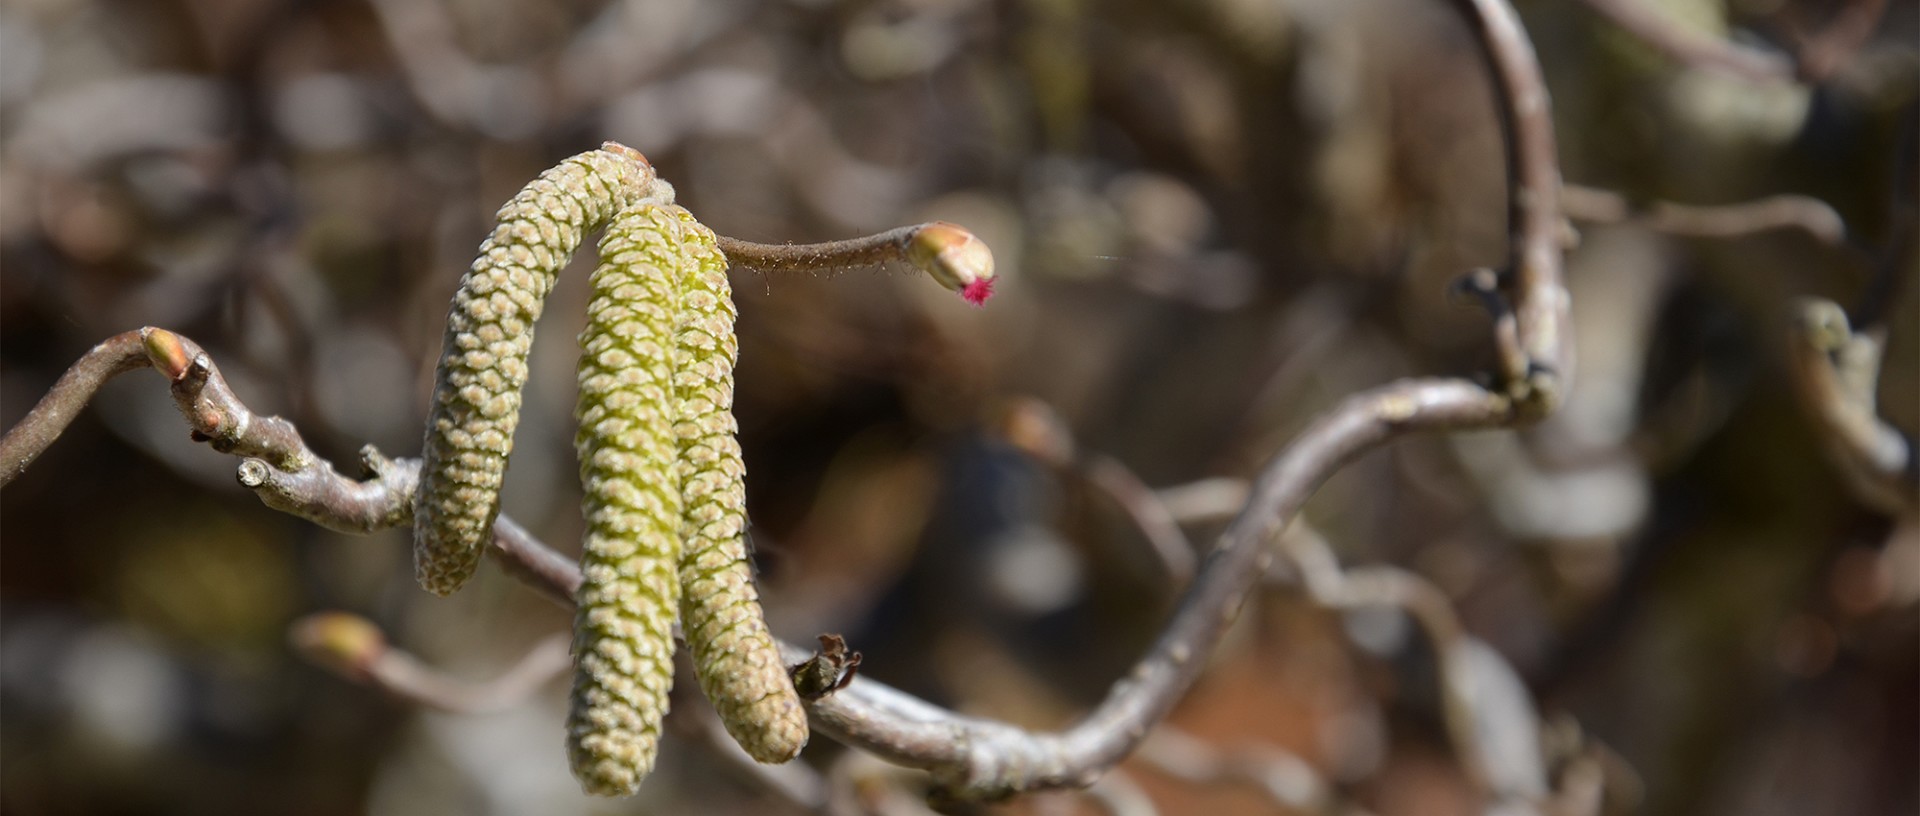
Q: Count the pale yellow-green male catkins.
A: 3